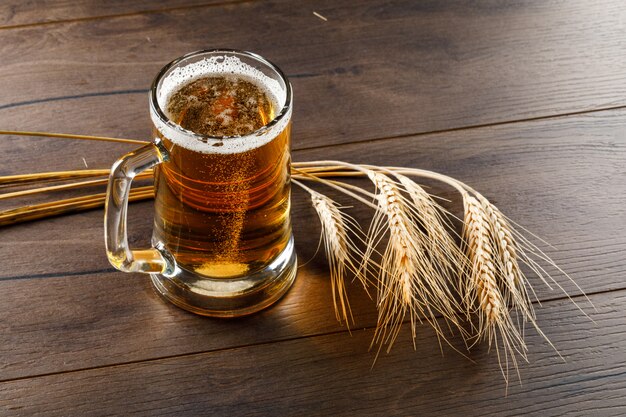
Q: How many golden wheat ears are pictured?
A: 5